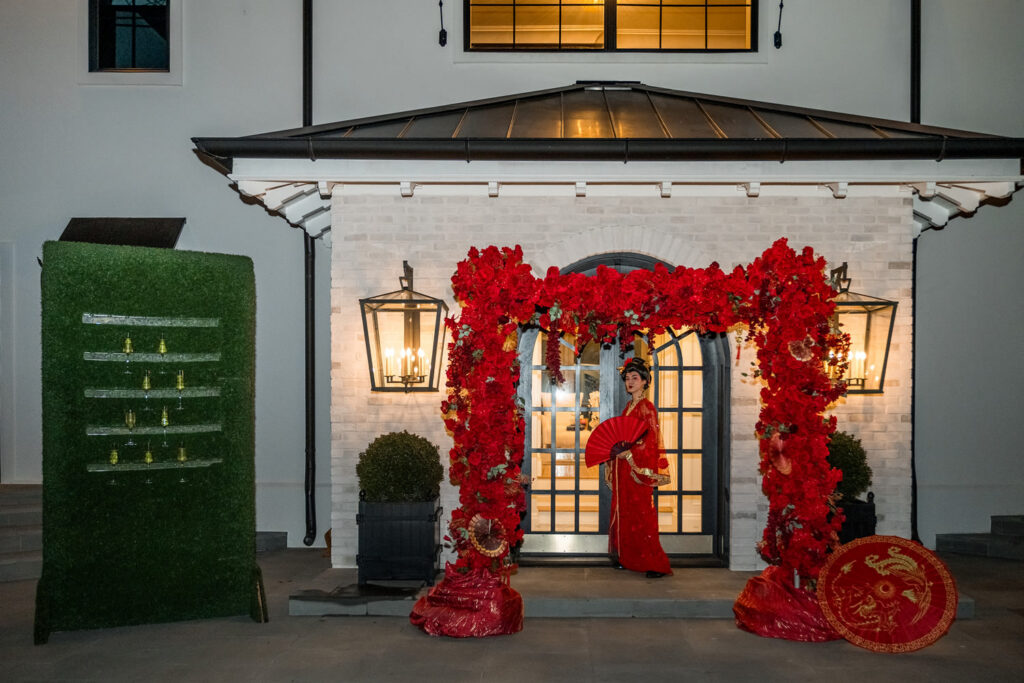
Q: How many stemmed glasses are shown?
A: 9